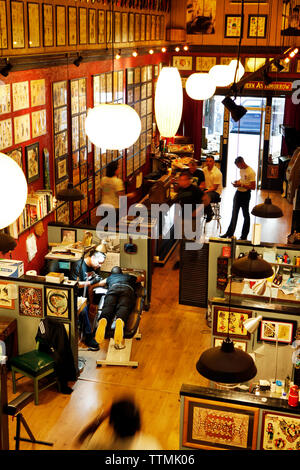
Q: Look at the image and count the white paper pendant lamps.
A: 6